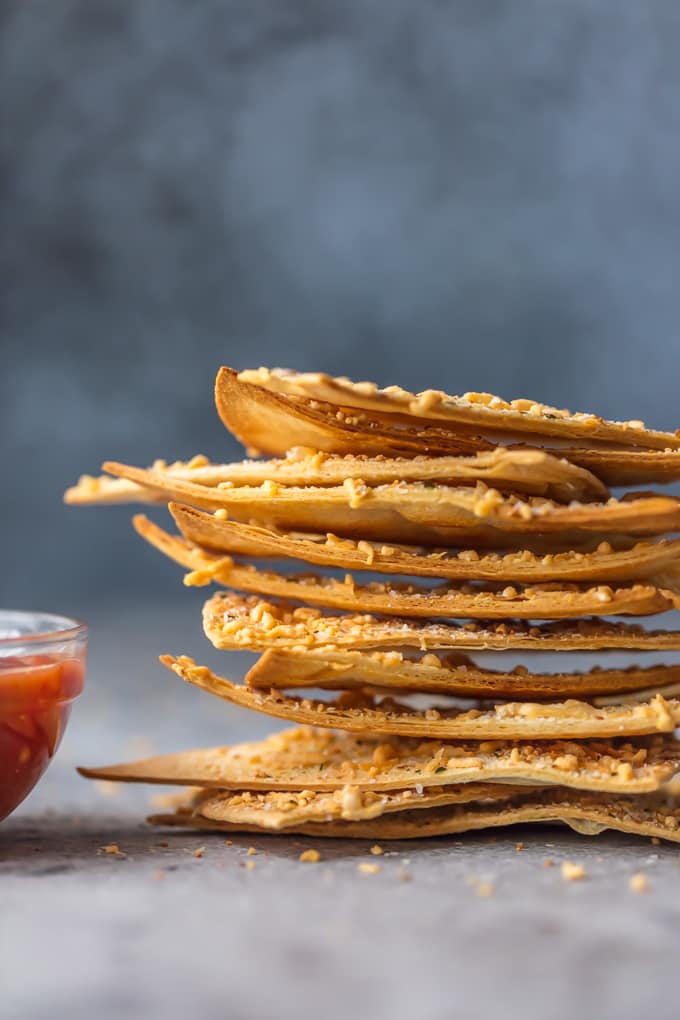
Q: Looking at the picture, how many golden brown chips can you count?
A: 12